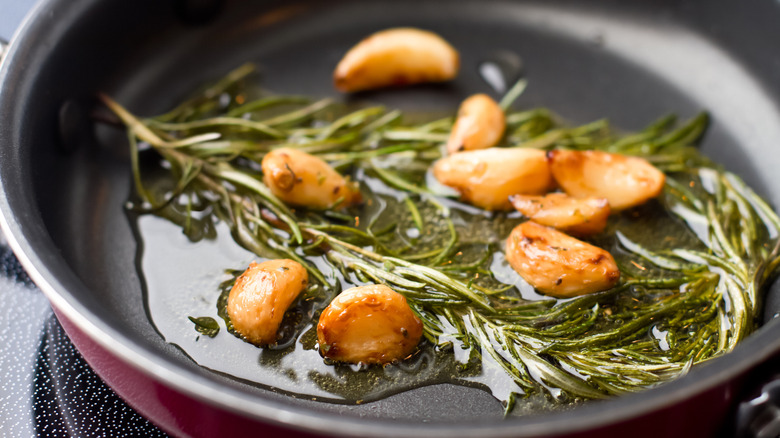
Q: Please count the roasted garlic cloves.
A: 9